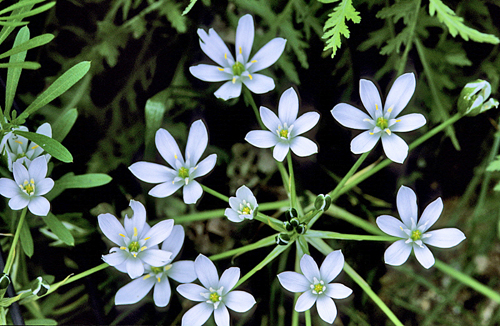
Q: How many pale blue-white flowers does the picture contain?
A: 12